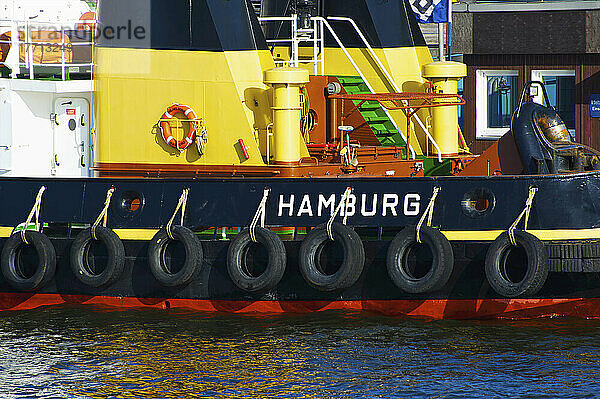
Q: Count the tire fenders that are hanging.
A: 7